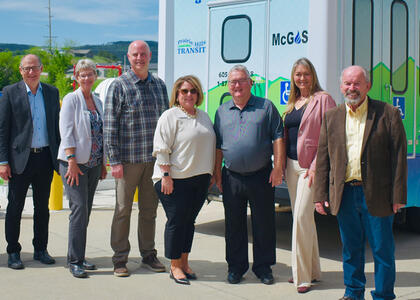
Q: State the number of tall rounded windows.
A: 2